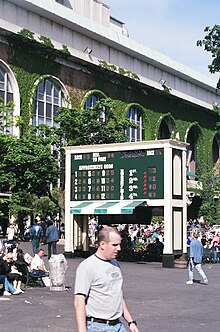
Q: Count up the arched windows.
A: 7